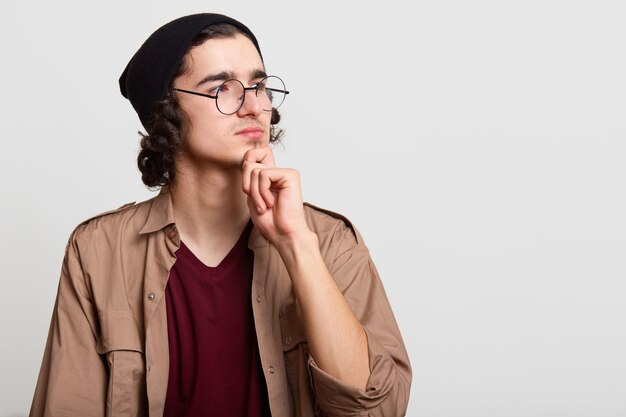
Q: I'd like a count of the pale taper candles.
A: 0